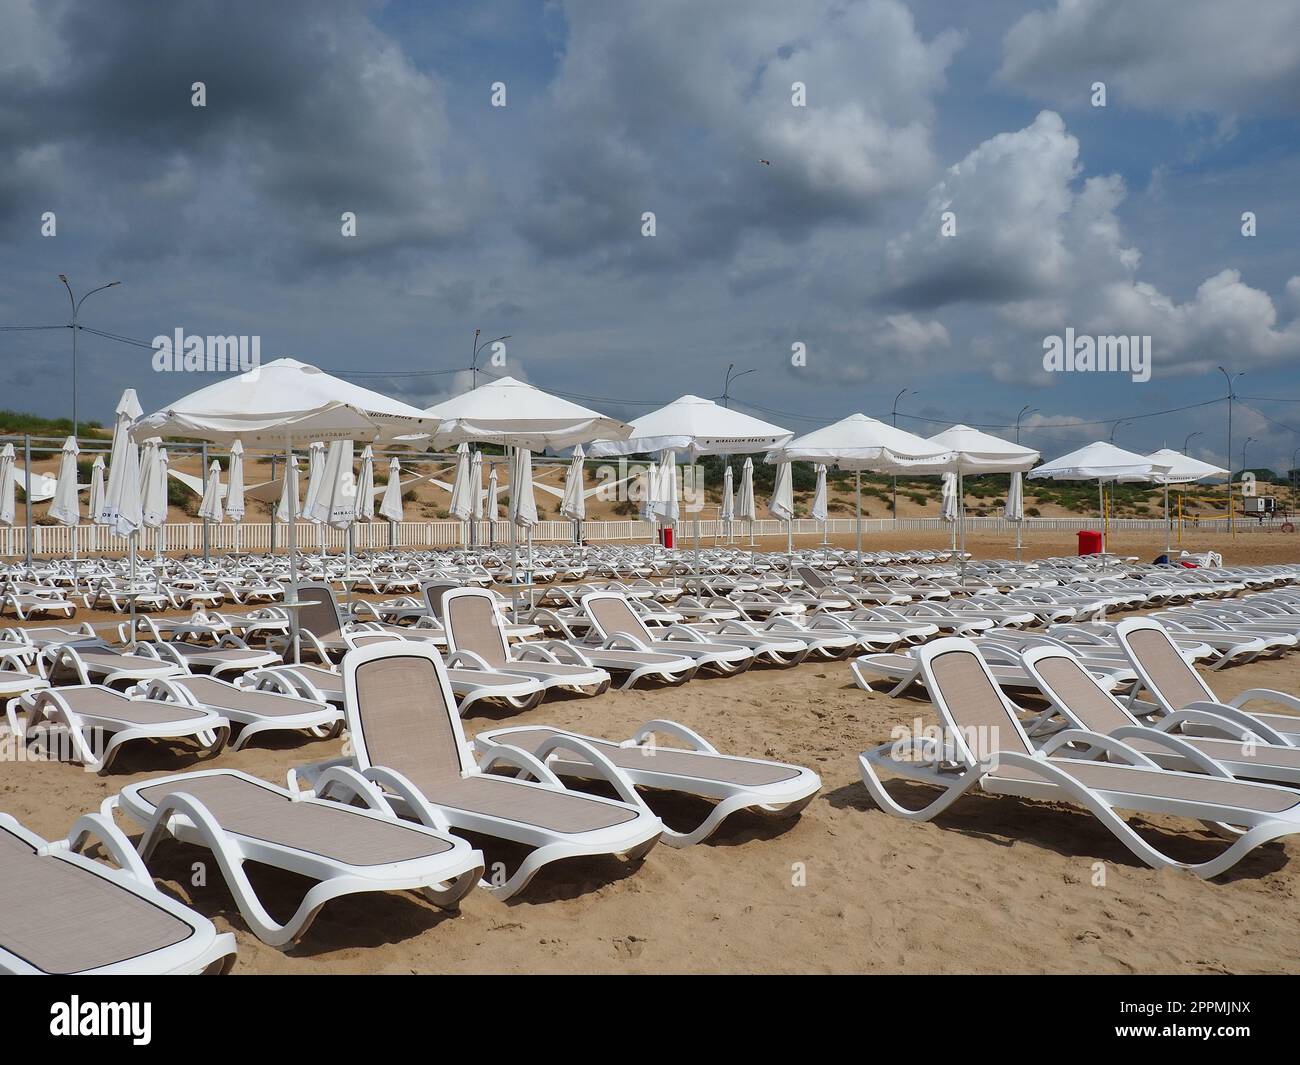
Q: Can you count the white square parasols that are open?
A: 7